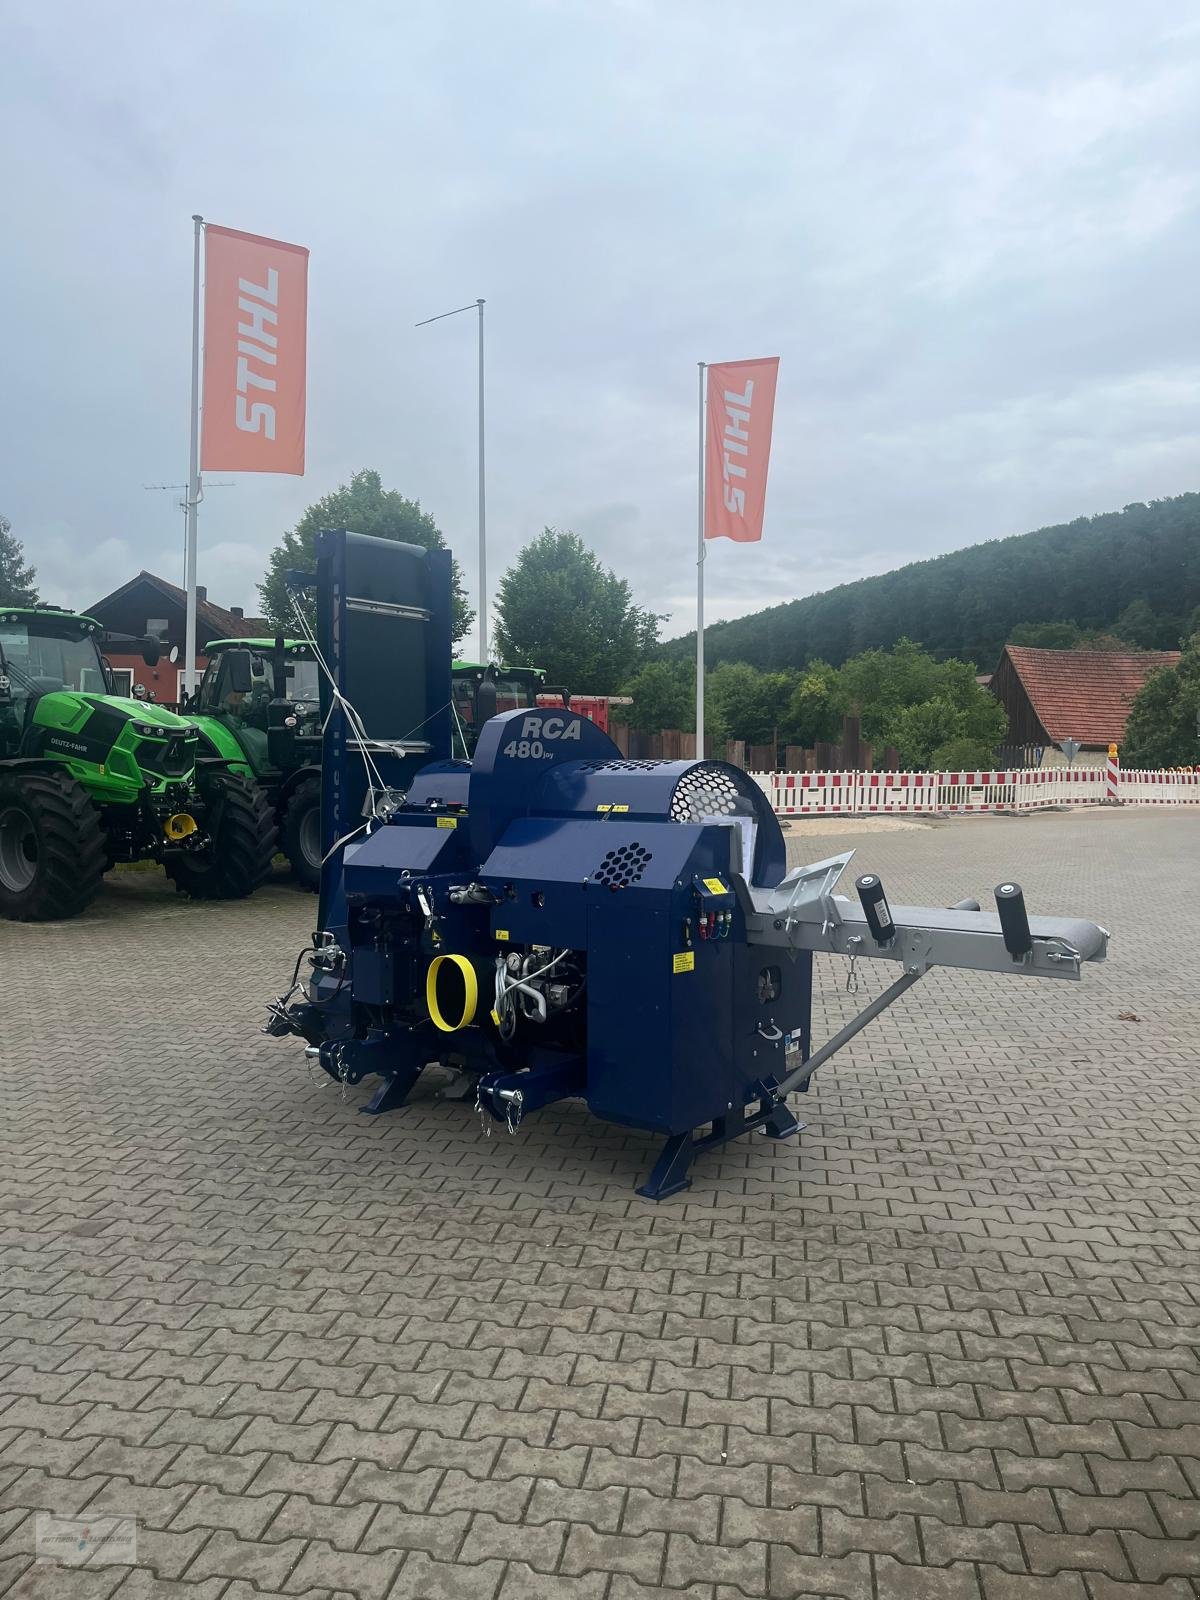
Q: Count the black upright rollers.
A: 2